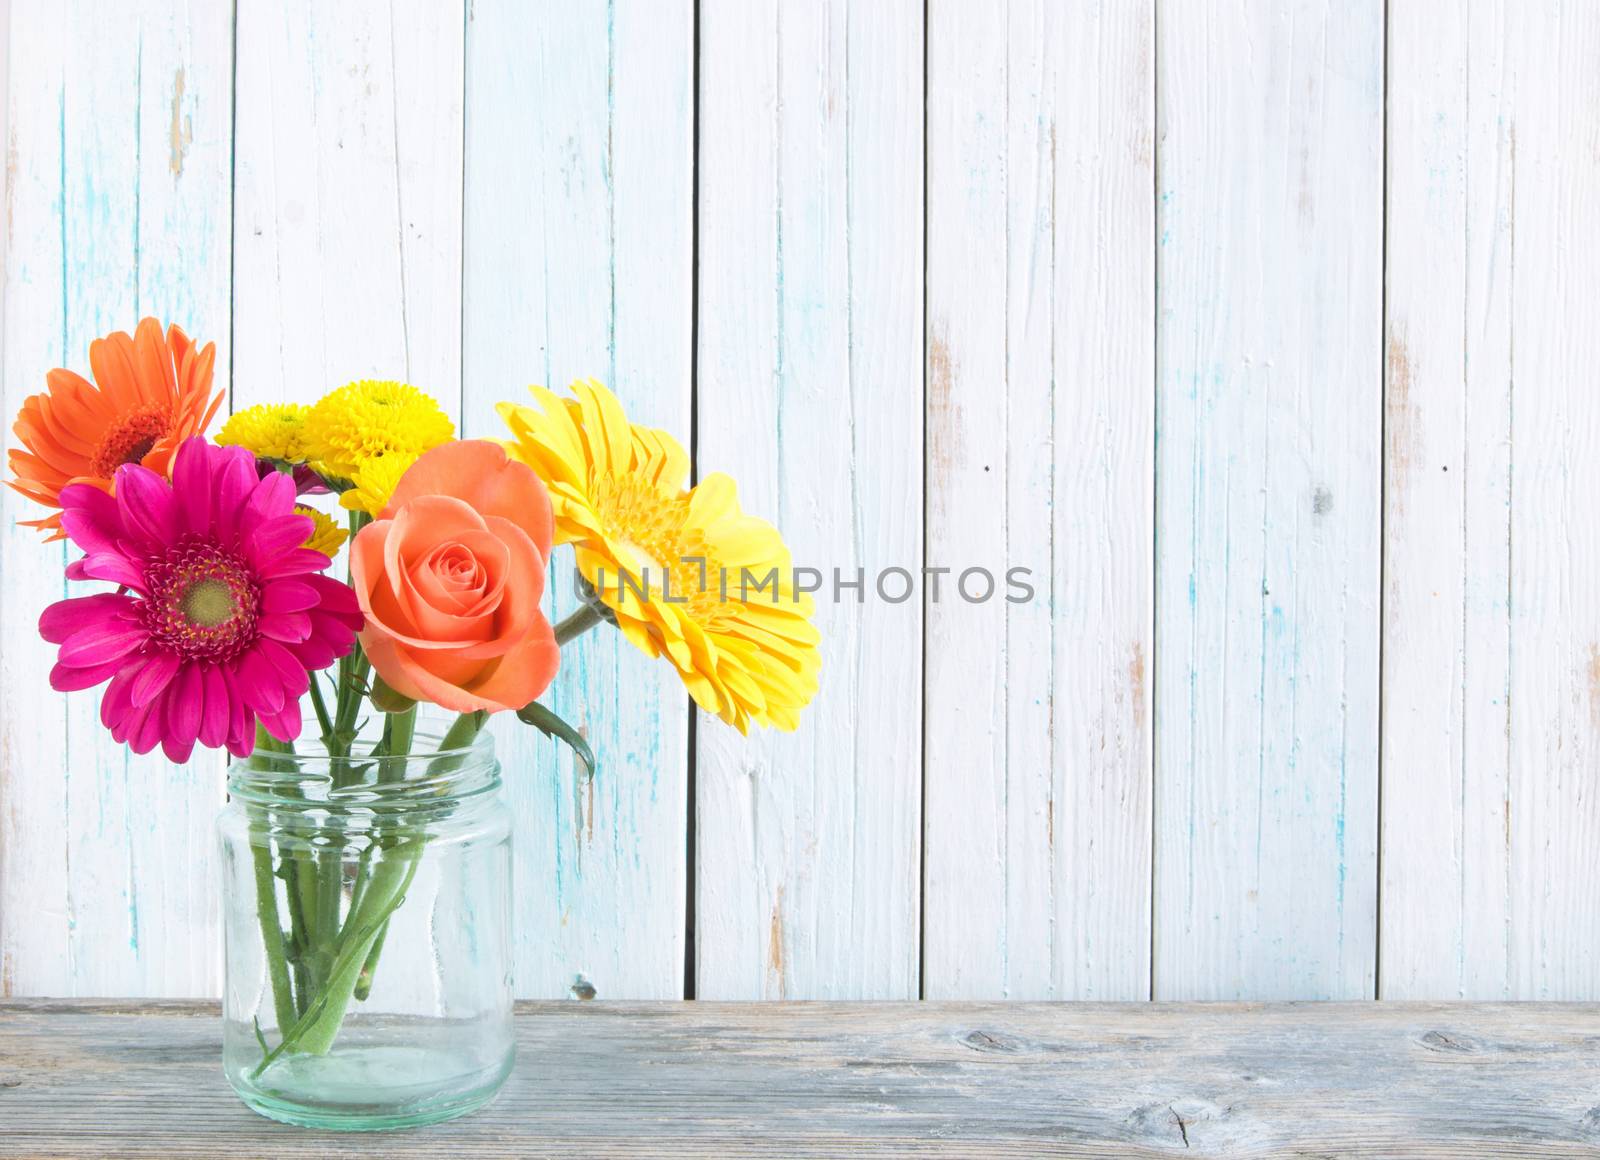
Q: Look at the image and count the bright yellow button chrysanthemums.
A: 4